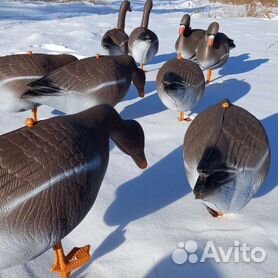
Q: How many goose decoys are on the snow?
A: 9